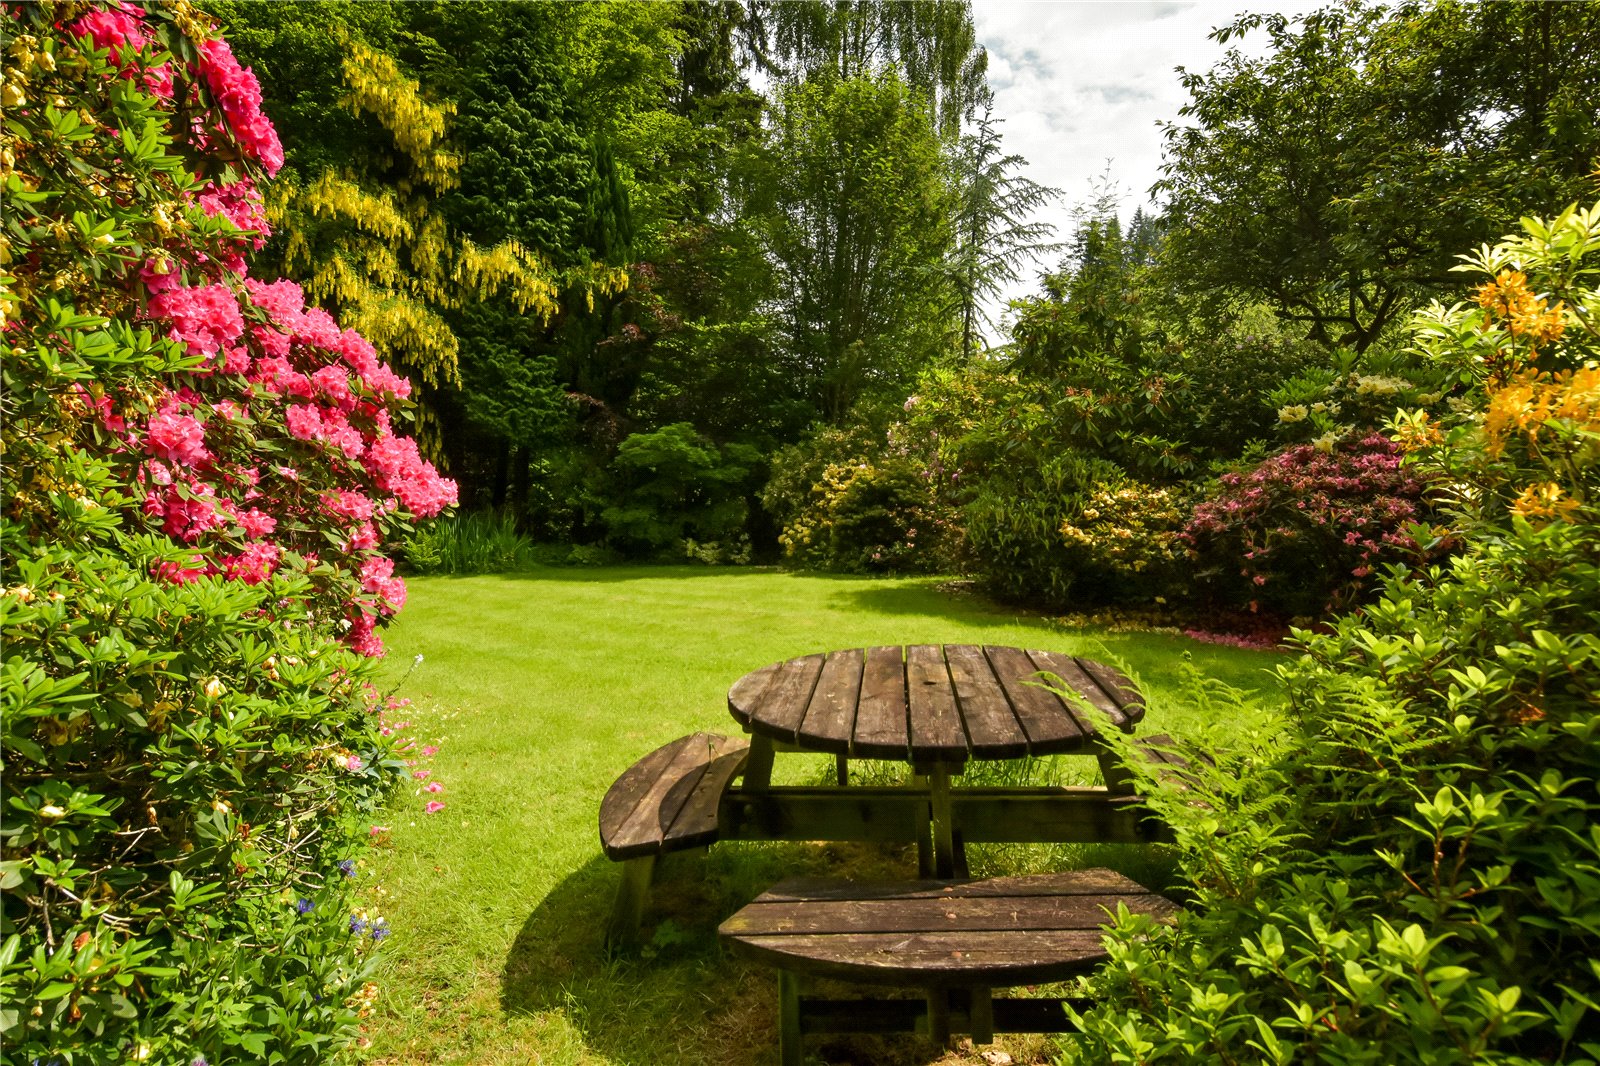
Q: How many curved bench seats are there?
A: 3